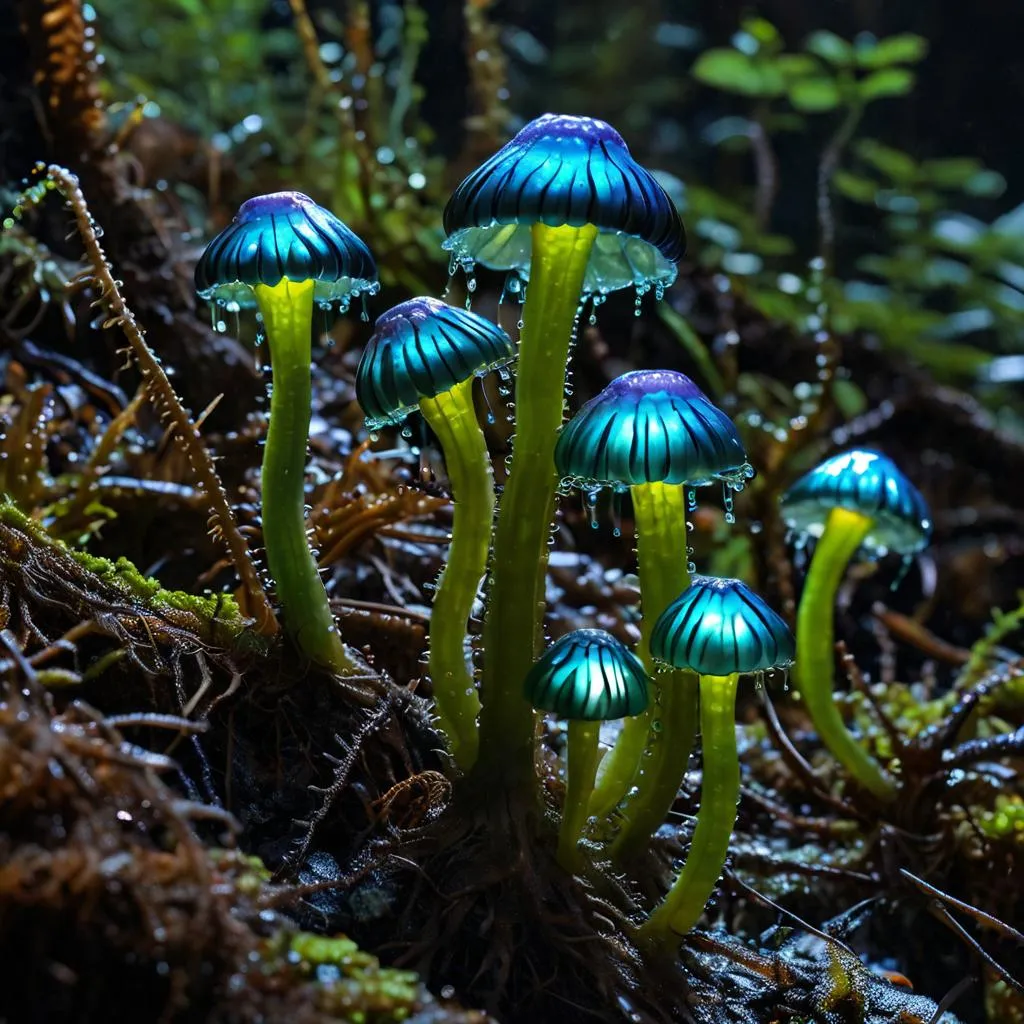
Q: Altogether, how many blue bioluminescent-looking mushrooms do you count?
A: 7